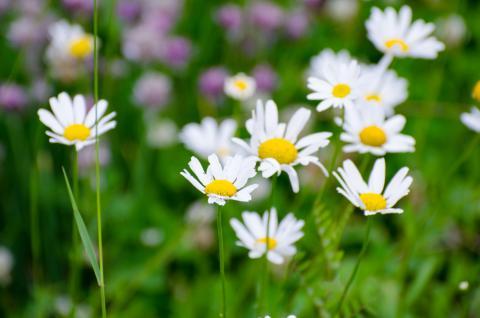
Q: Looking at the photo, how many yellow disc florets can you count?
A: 12